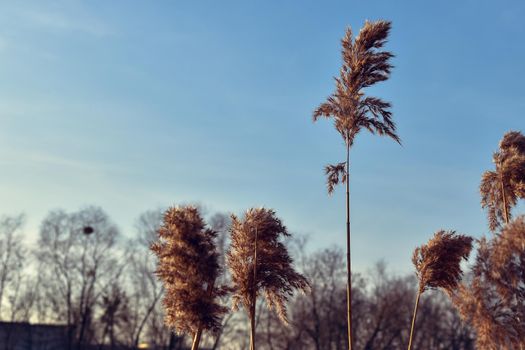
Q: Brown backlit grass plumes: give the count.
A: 6